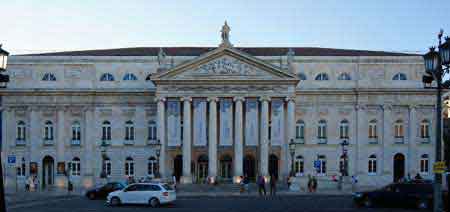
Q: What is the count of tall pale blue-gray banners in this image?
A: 5